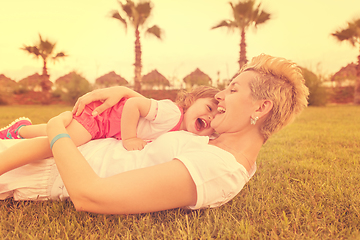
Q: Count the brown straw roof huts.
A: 7